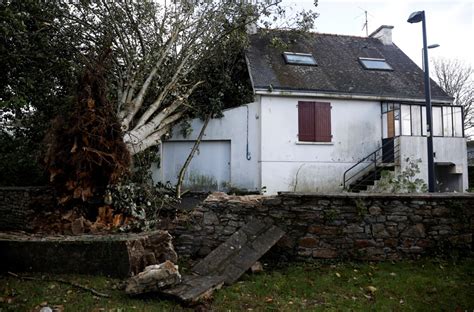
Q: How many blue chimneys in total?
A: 0